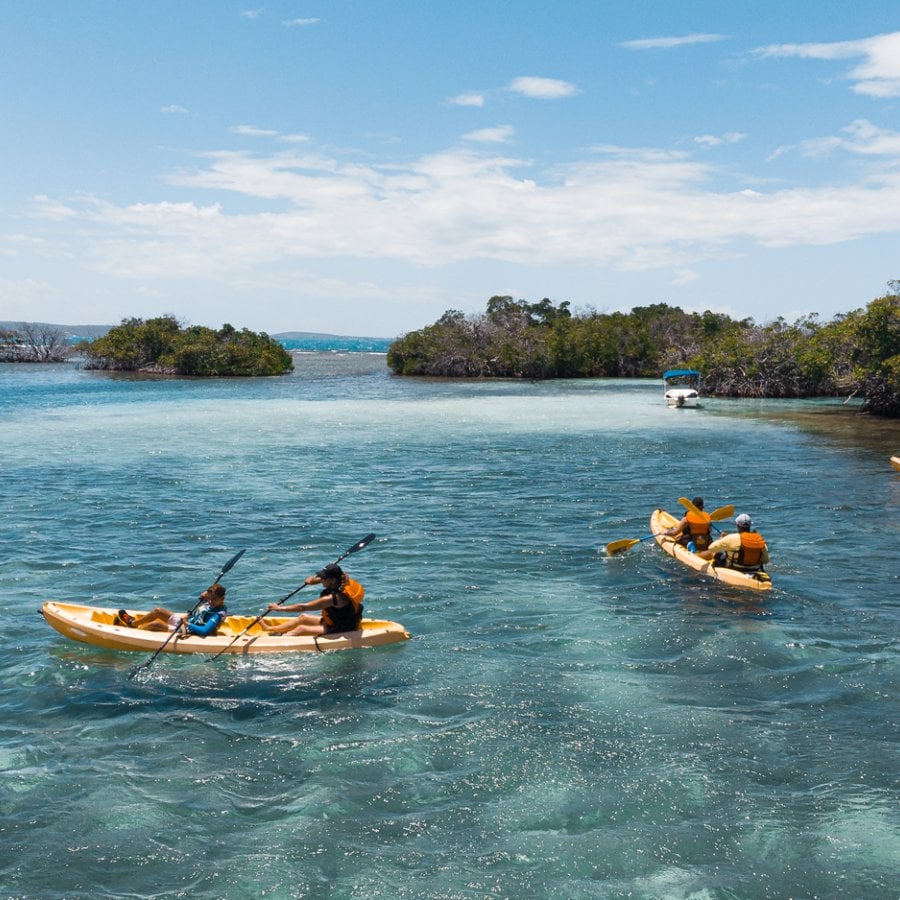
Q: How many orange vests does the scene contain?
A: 3